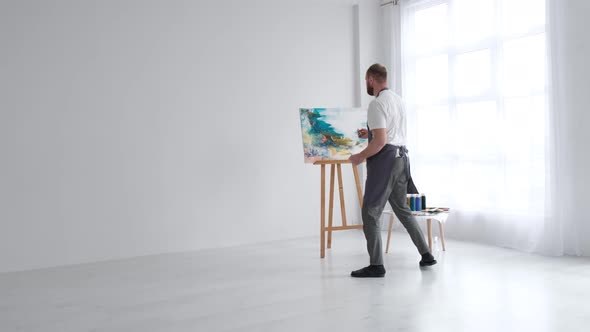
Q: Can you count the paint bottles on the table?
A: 4